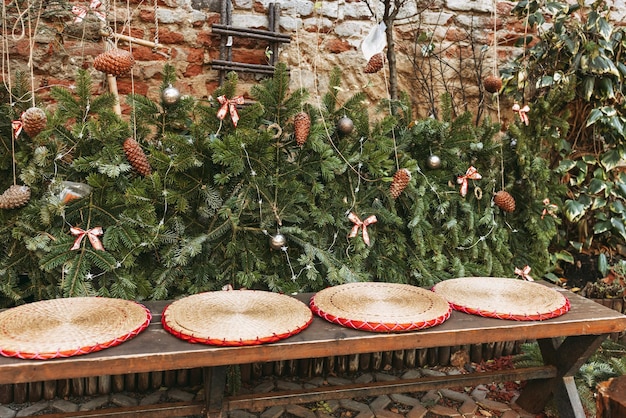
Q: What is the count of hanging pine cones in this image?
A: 9